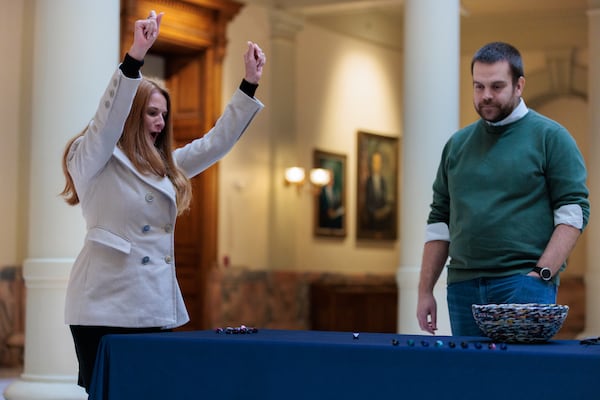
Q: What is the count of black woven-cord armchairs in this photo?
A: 0